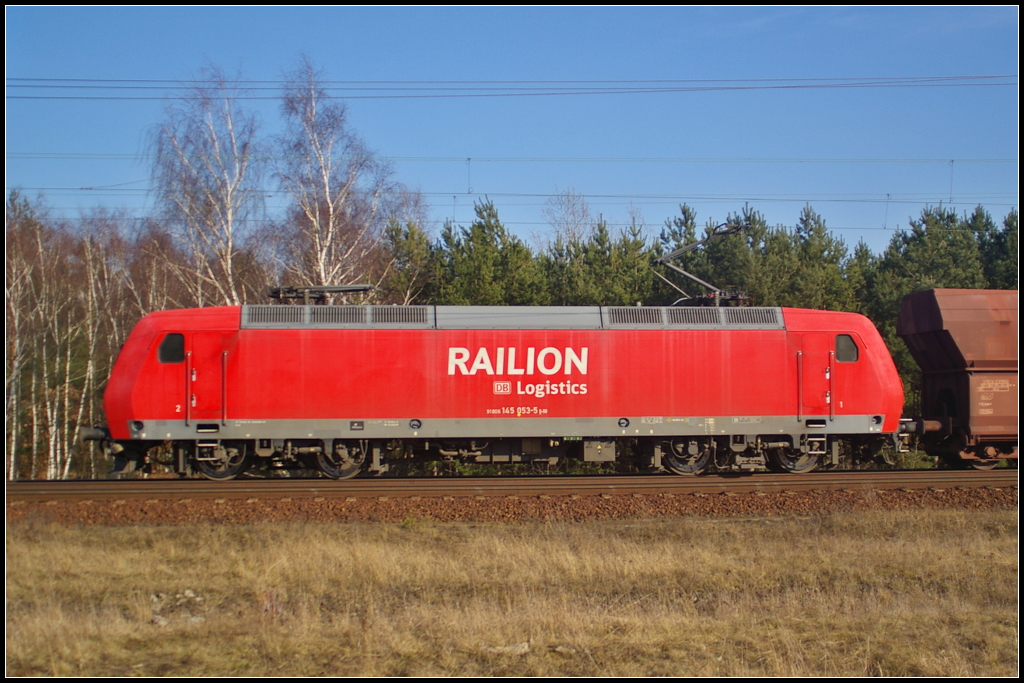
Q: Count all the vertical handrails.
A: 4